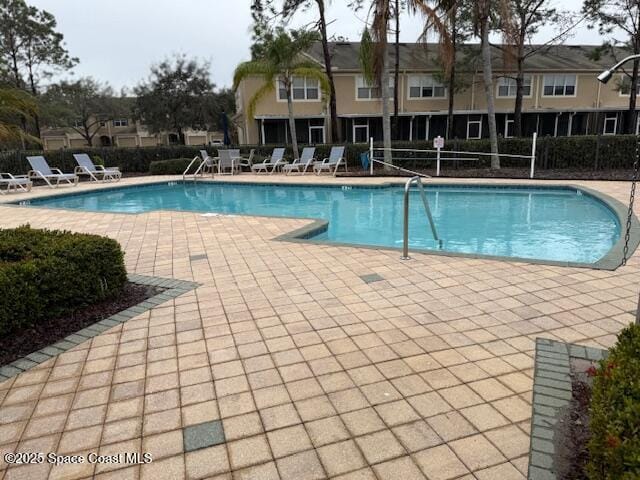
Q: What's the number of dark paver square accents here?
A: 3